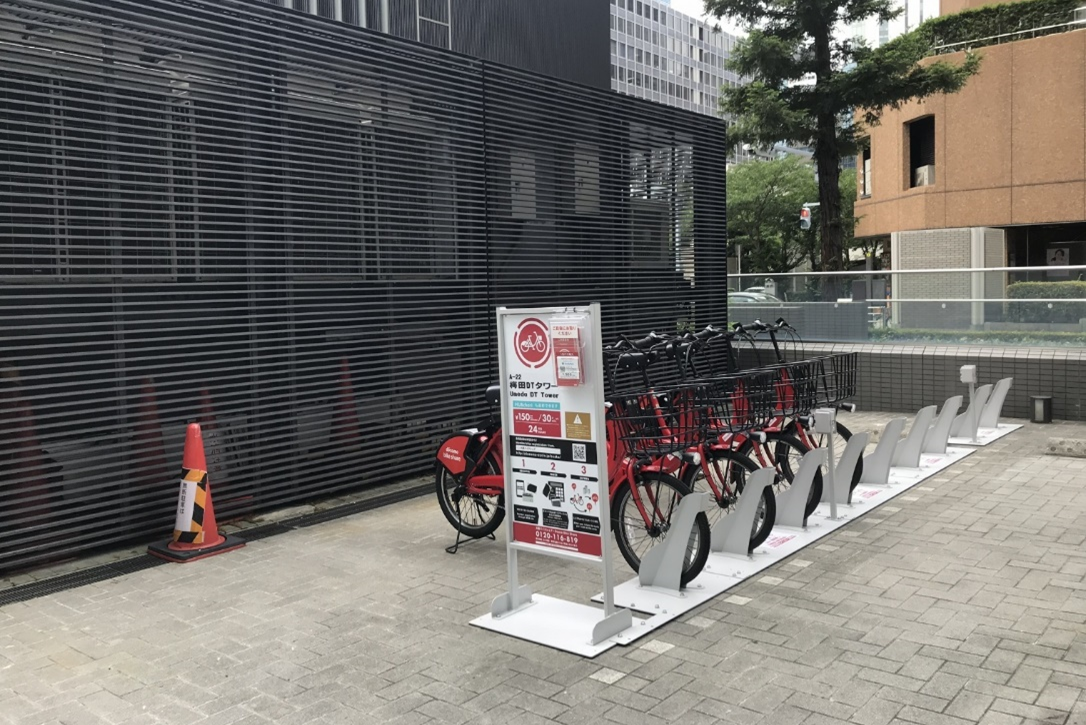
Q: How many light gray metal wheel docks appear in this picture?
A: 9